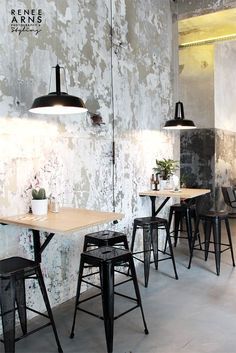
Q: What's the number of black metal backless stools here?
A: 6